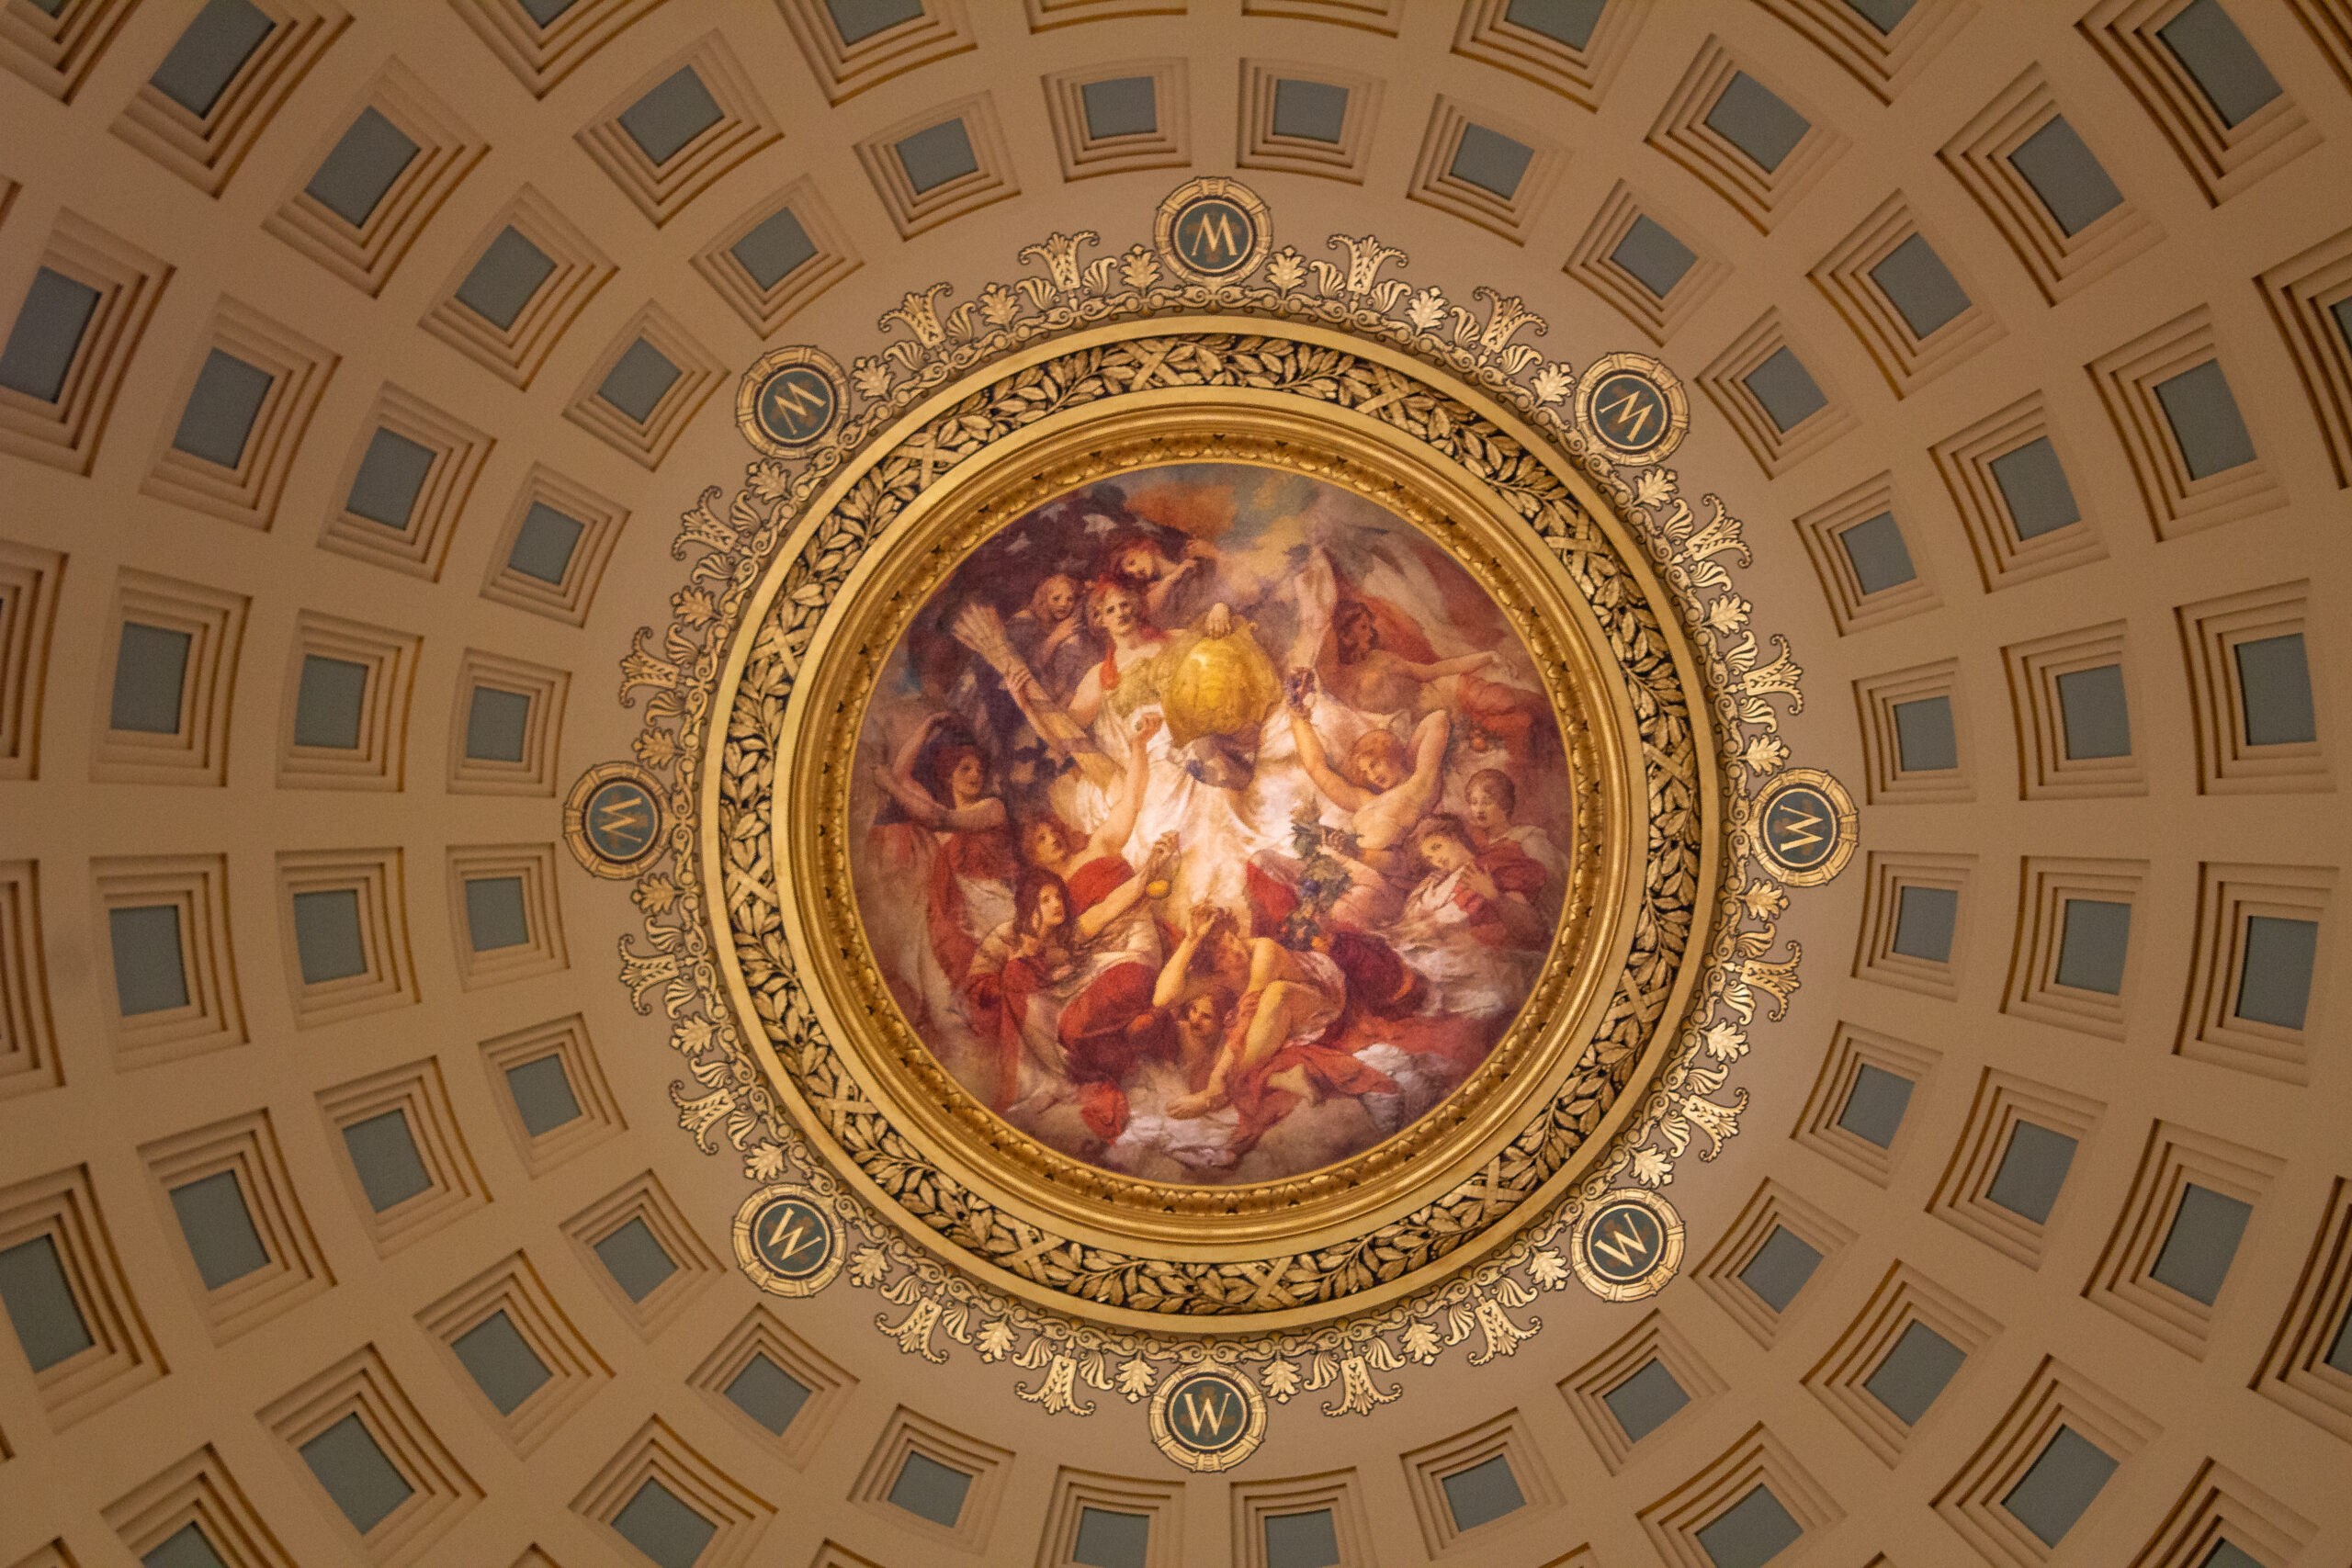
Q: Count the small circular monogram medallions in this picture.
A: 8